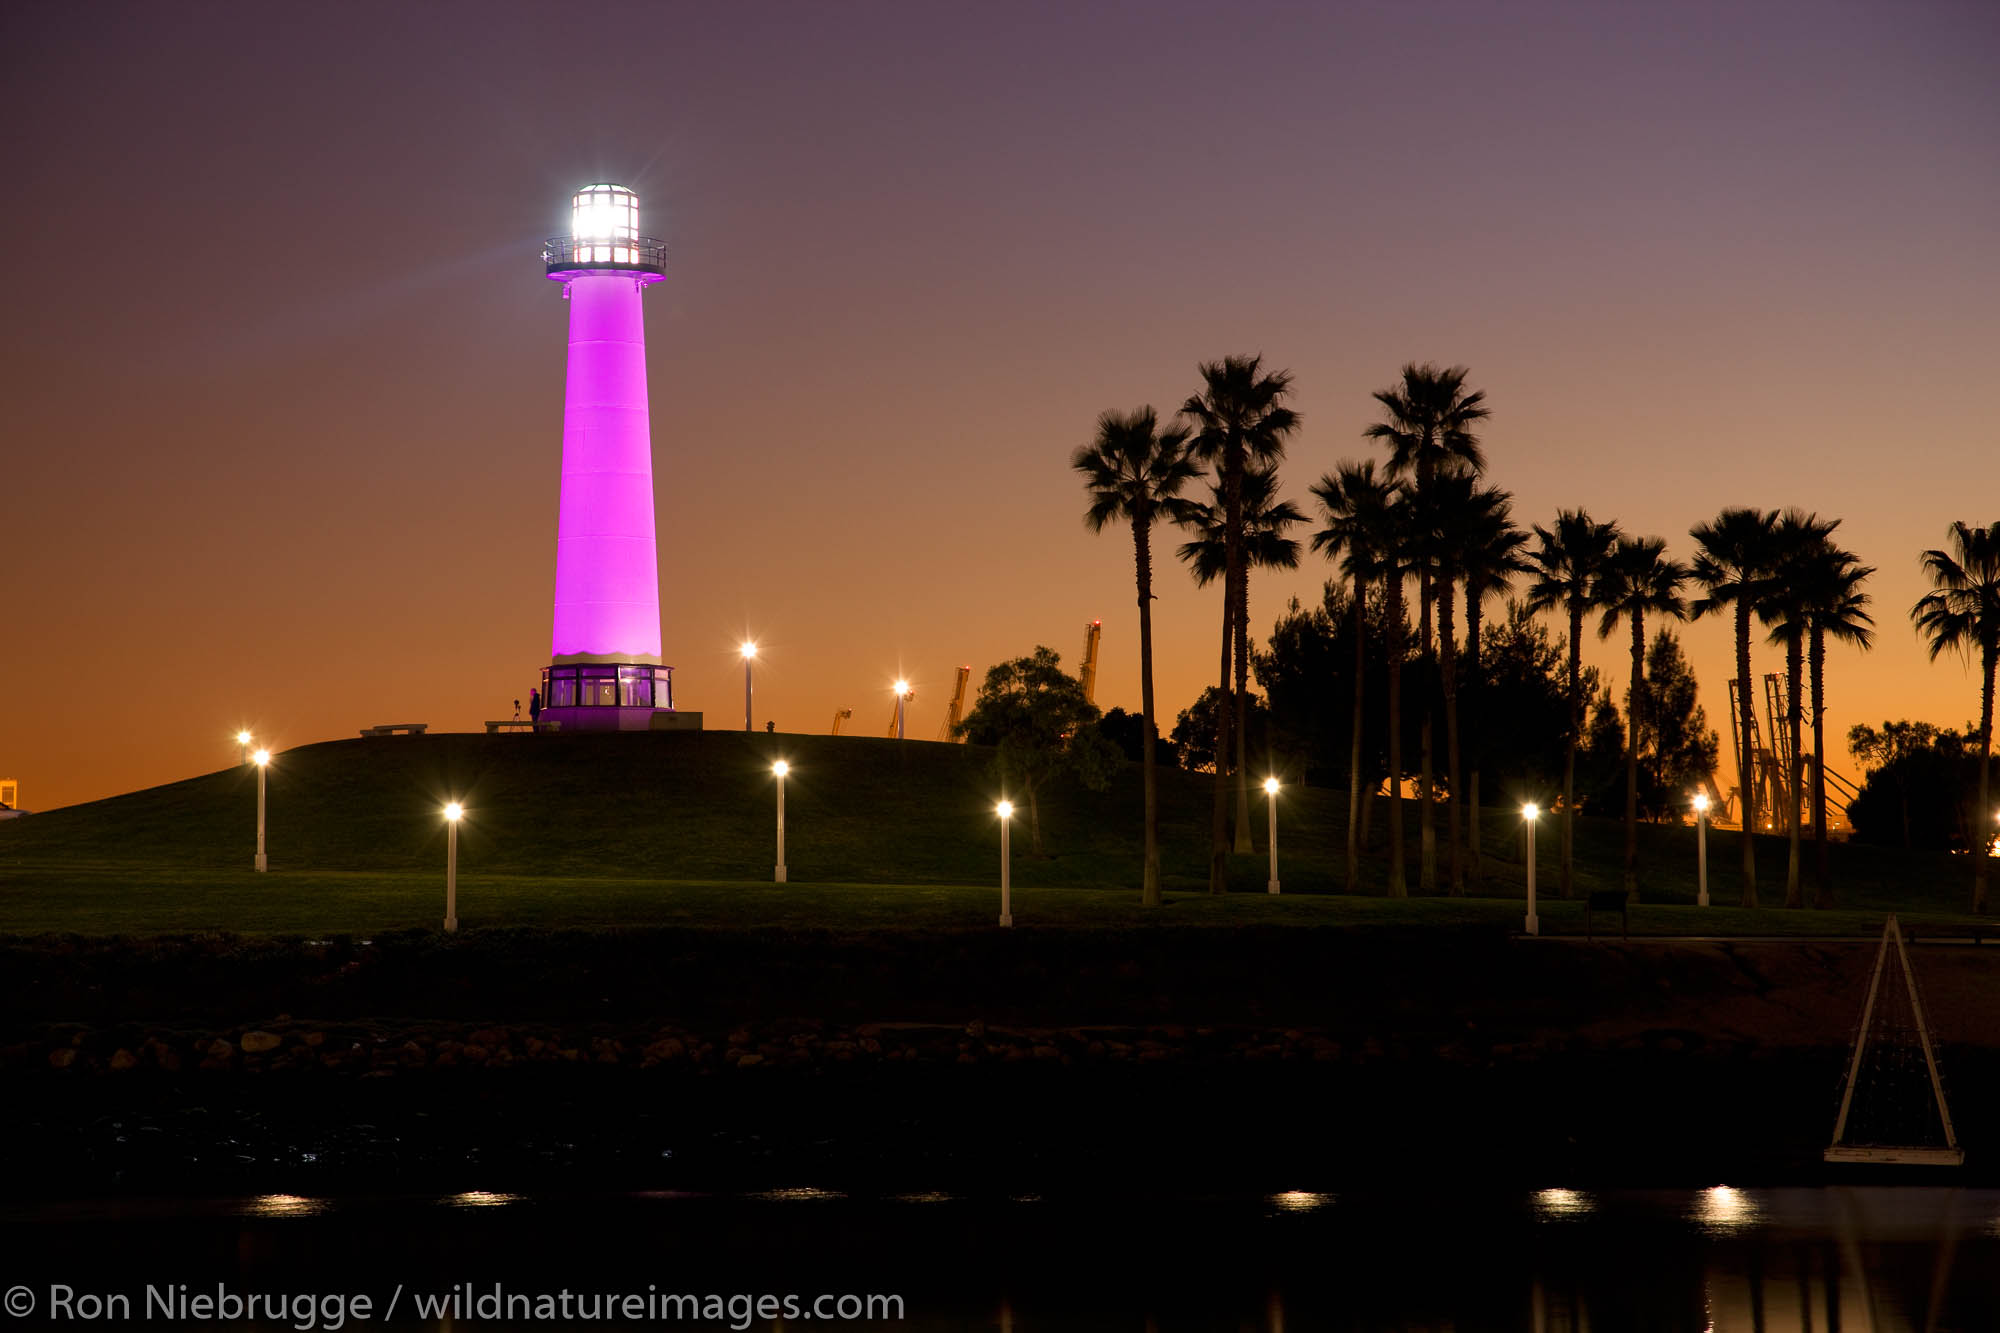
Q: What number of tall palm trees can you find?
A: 14